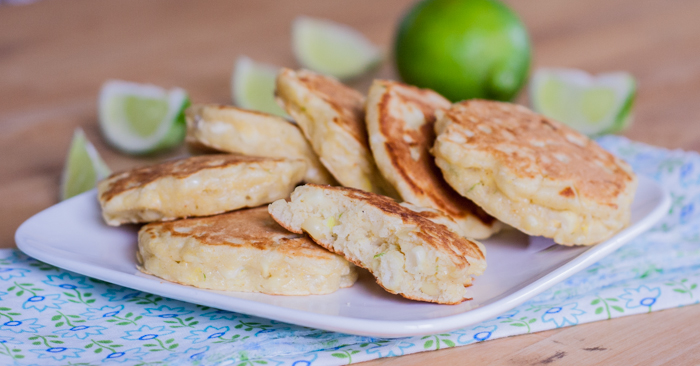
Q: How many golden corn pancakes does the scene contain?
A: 7